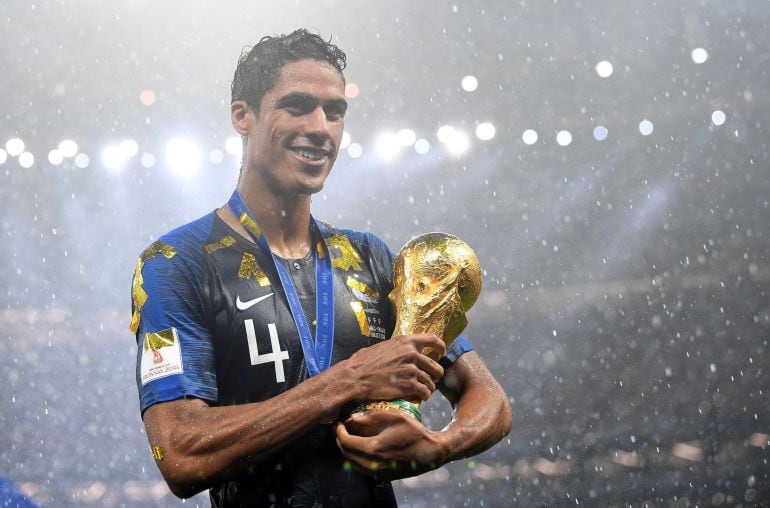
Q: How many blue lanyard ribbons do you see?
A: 1